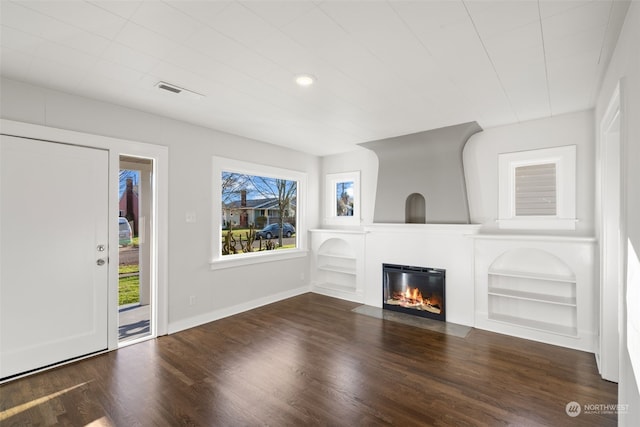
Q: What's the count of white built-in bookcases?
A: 2